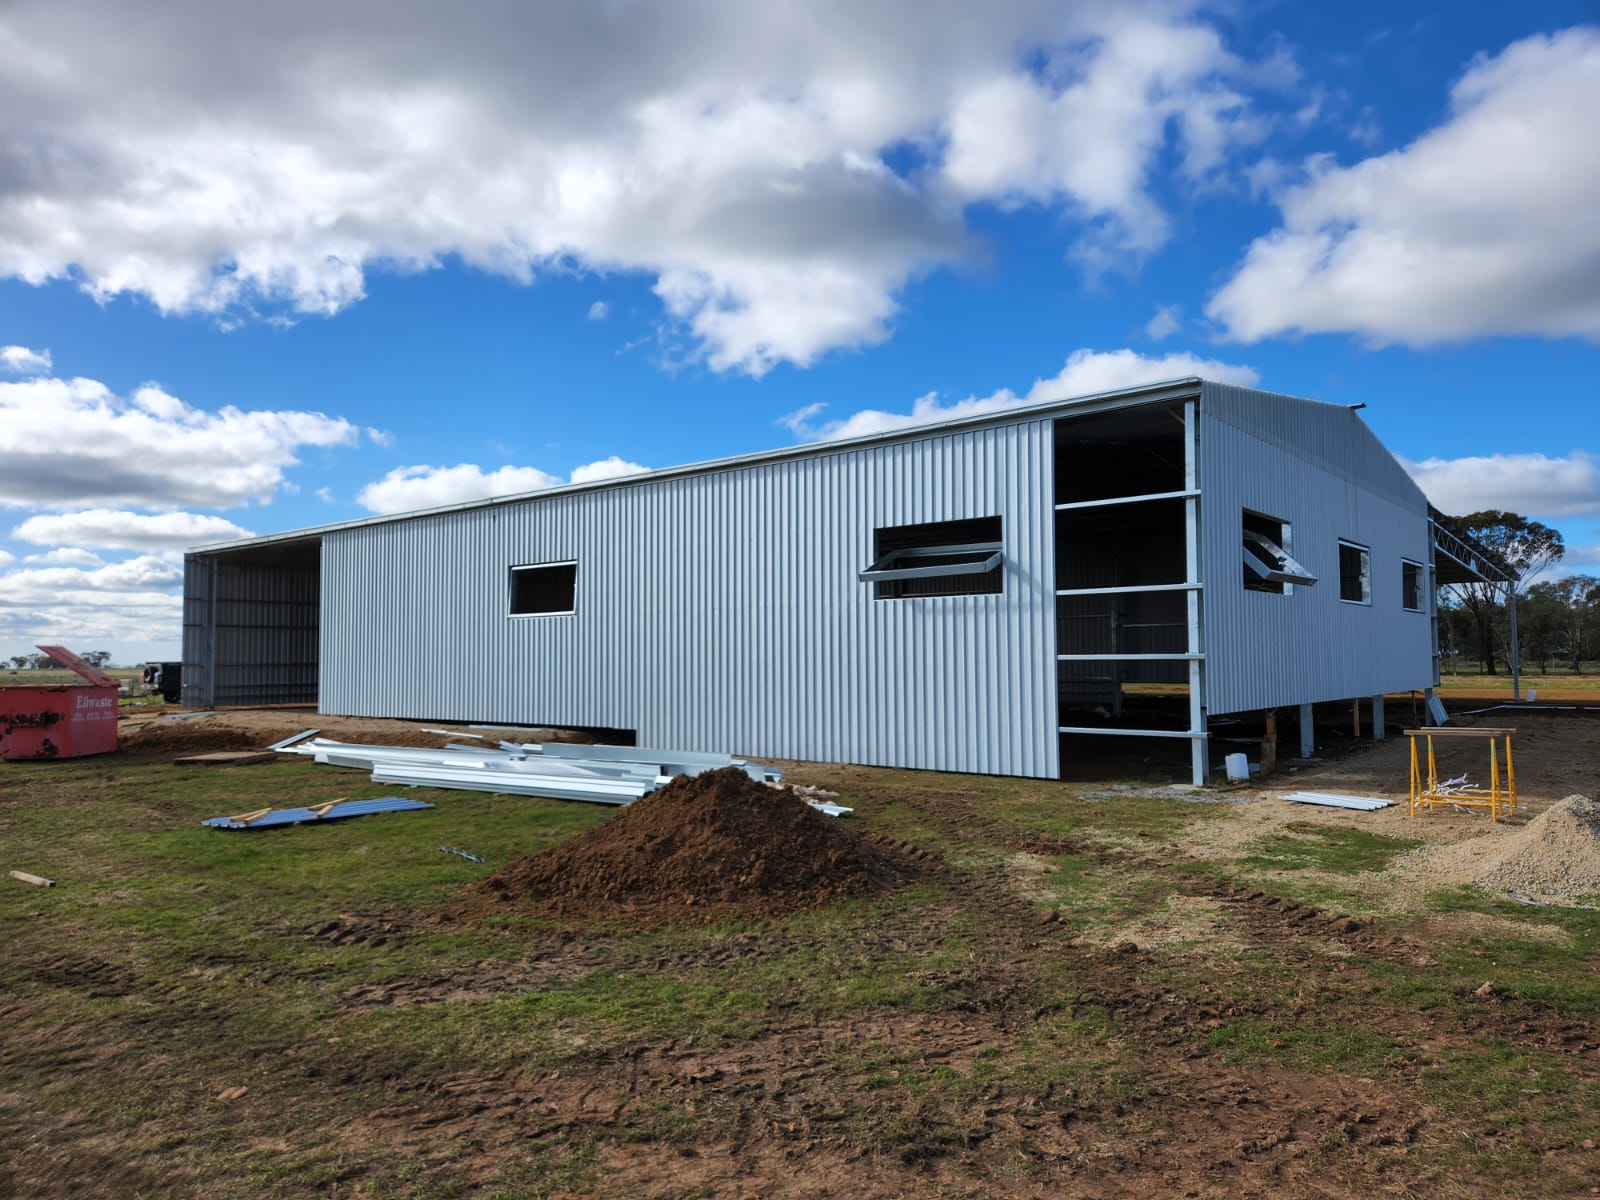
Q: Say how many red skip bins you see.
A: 1